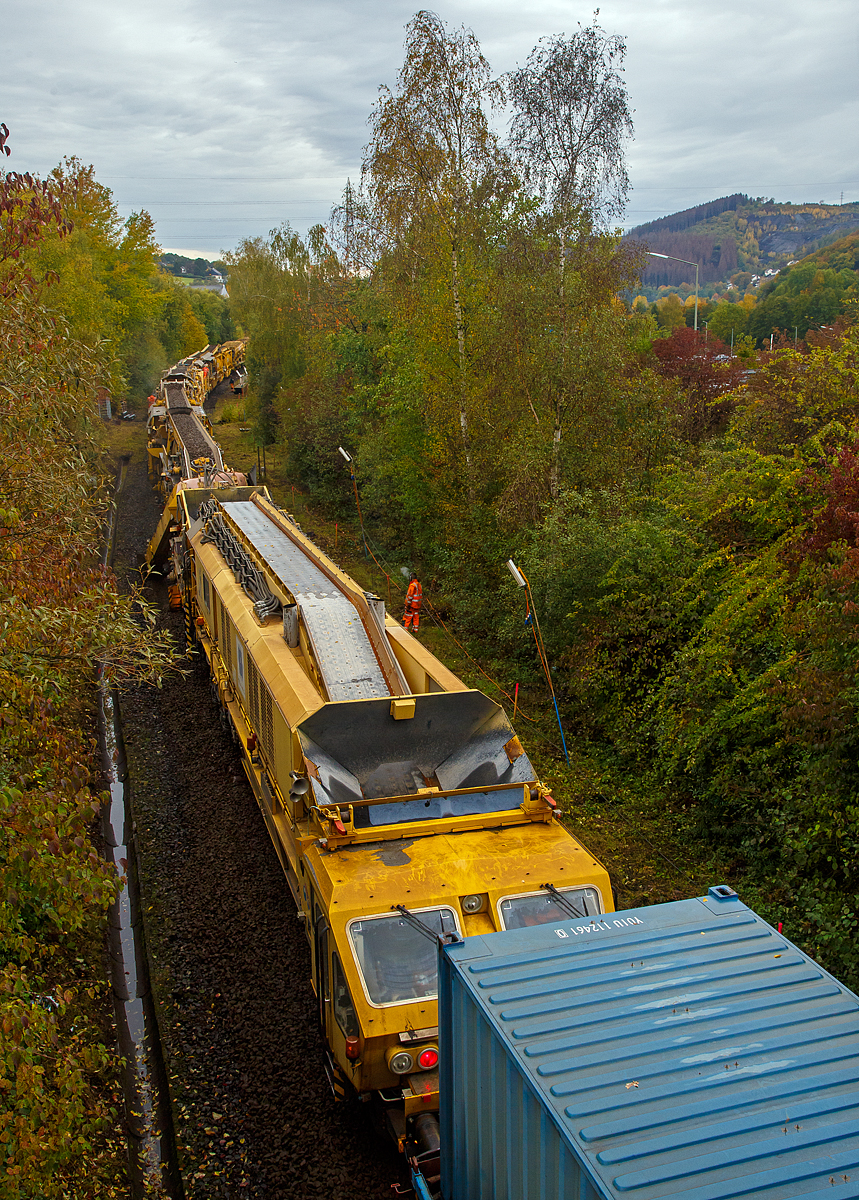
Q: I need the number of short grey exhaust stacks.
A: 2